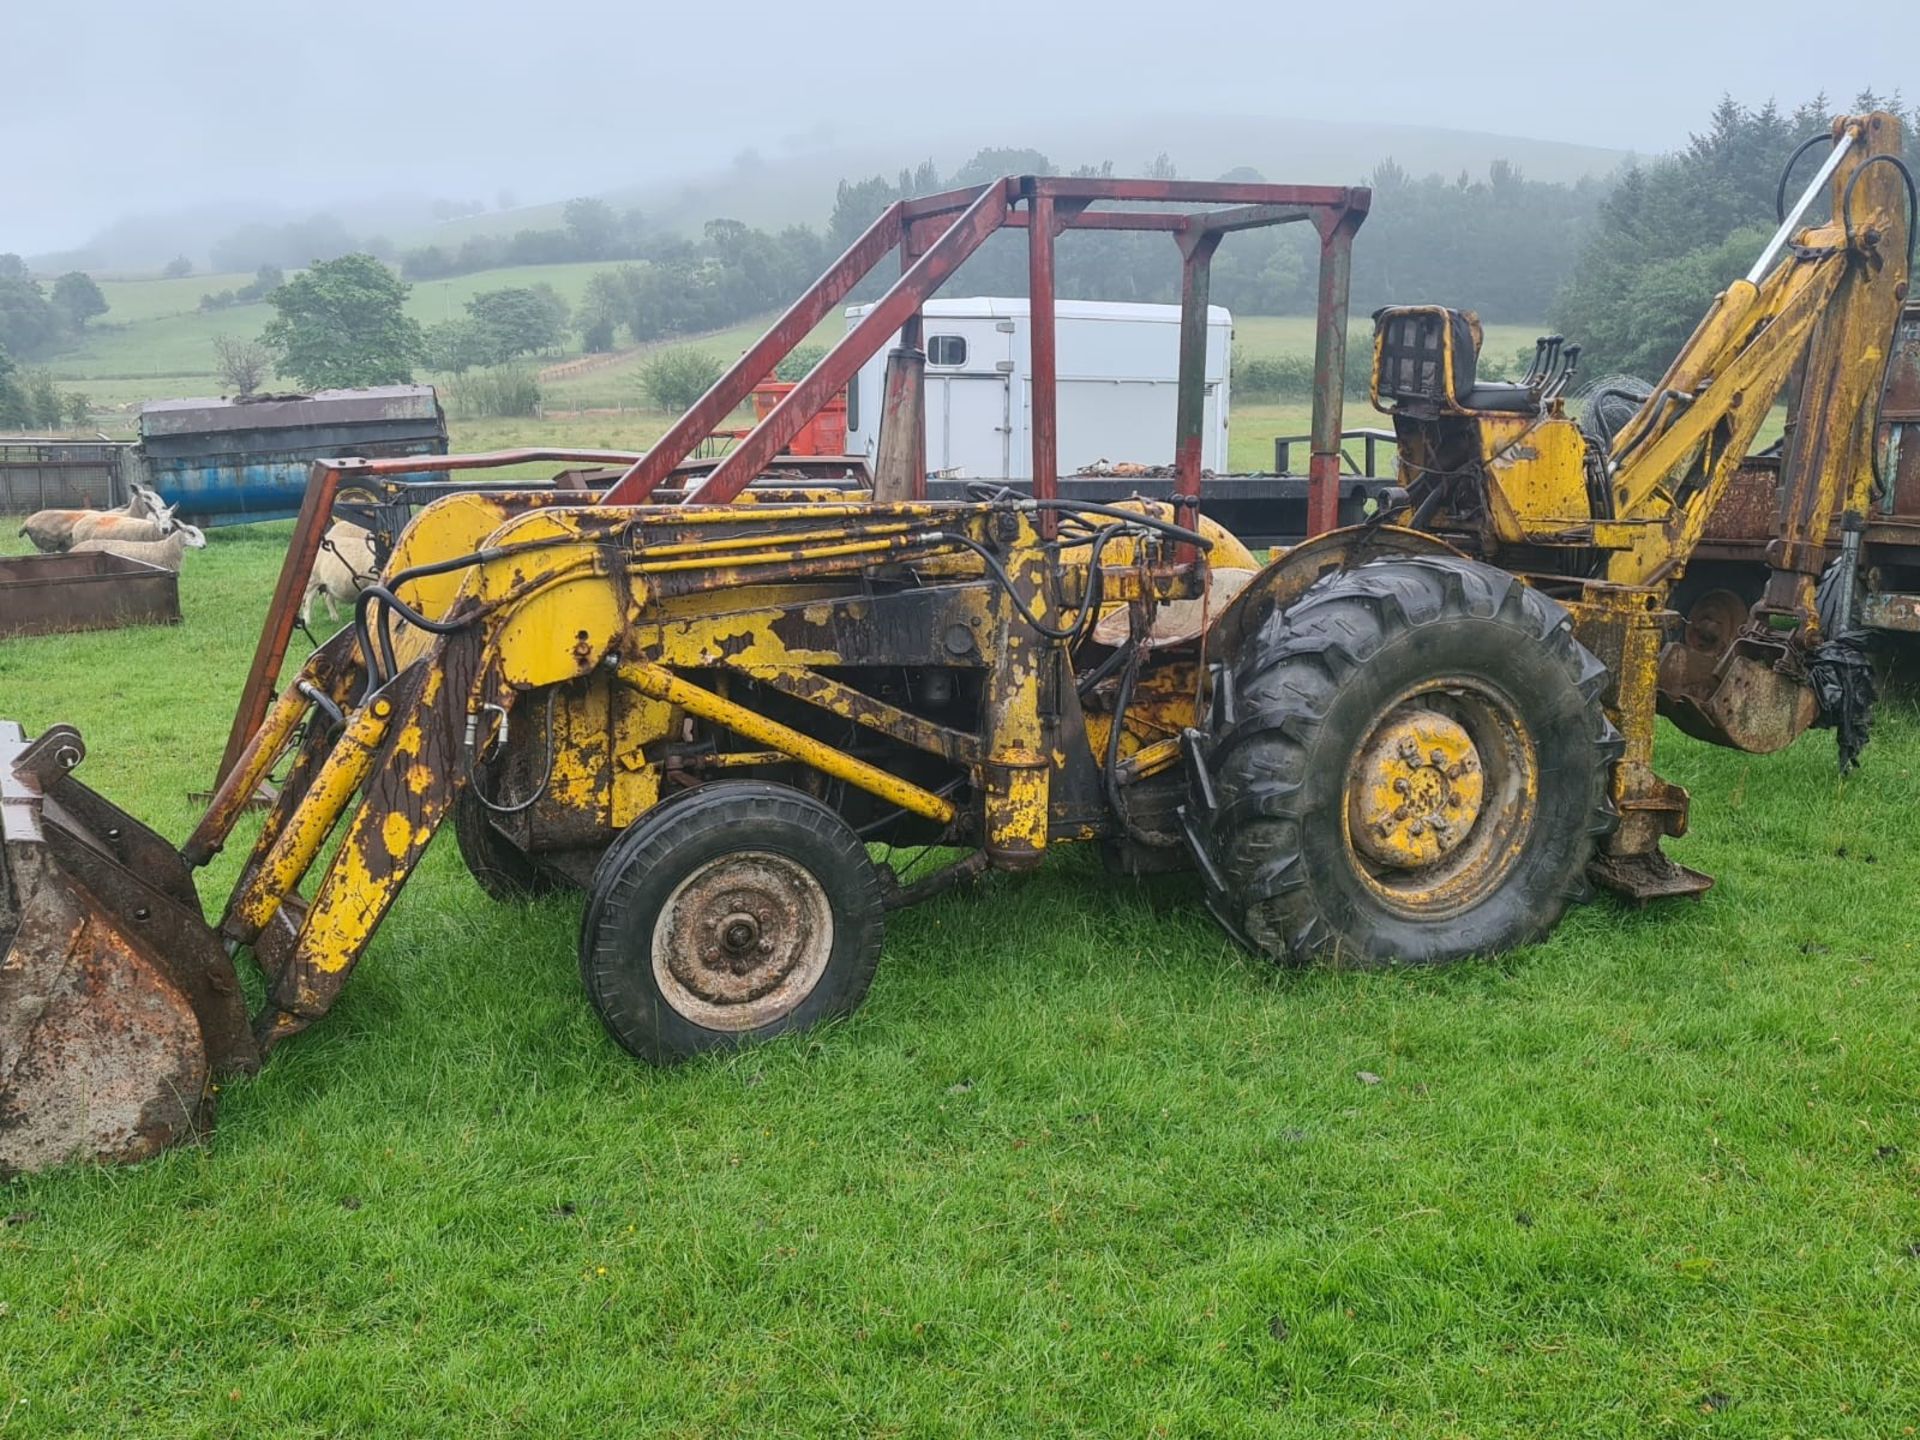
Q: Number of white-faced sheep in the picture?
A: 3